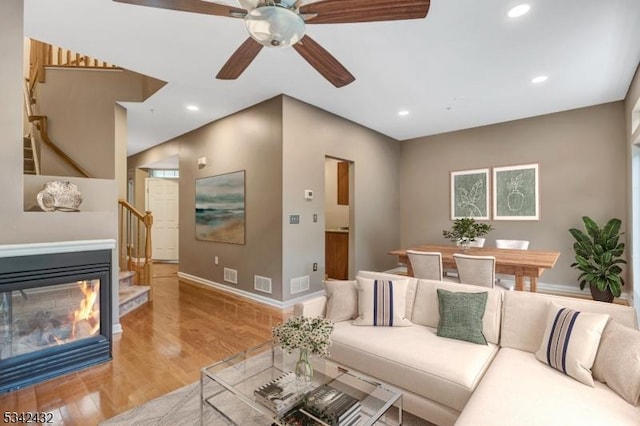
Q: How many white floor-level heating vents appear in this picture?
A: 3